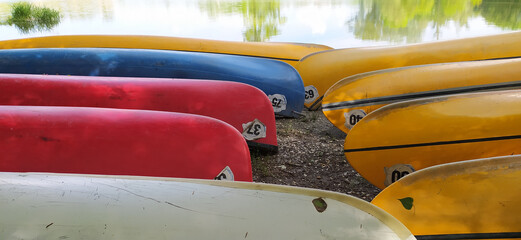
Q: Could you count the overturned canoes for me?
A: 9